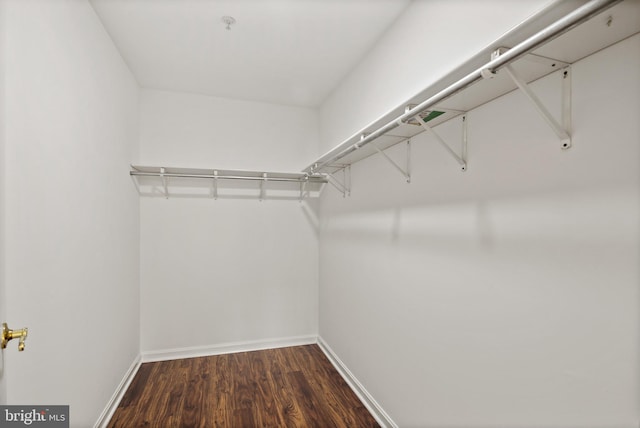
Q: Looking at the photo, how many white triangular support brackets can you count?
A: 9